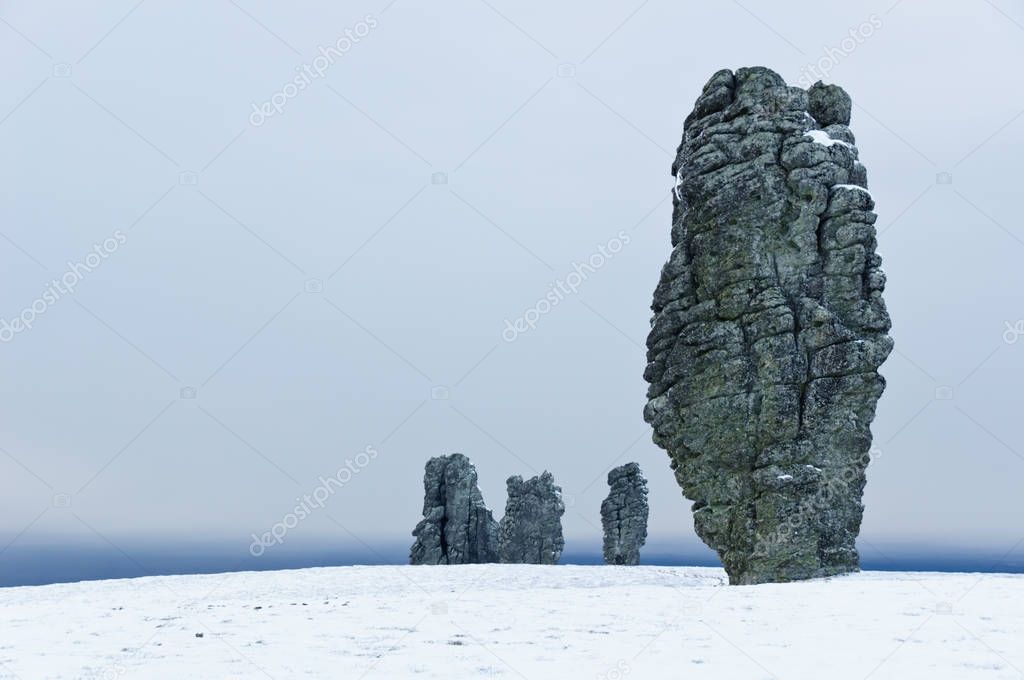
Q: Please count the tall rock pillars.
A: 4